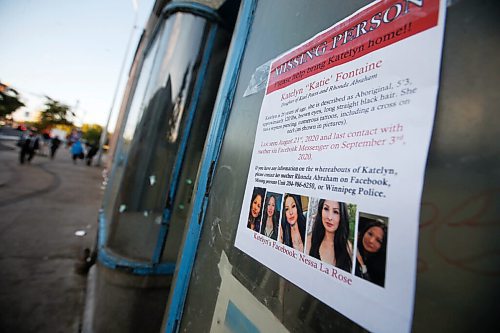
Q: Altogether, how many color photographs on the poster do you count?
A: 5